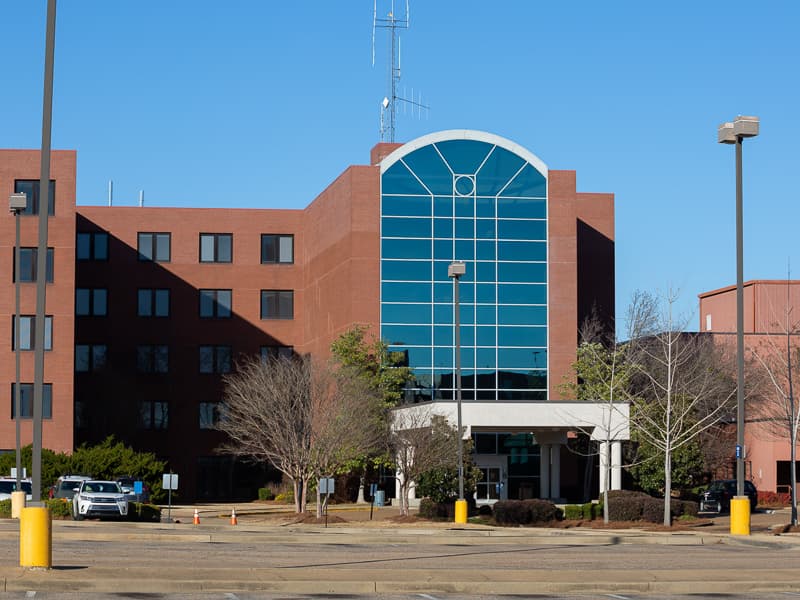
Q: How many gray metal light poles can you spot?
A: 4